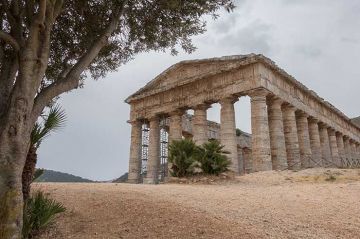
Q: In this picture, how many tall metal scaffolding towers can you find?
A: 2